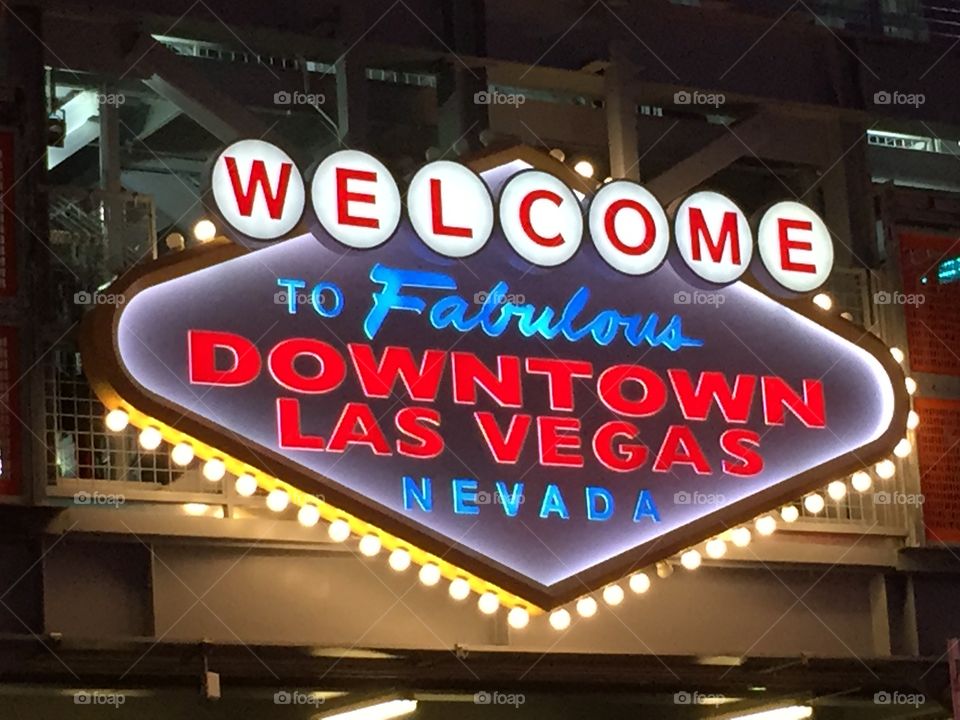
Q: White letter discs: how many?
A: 7